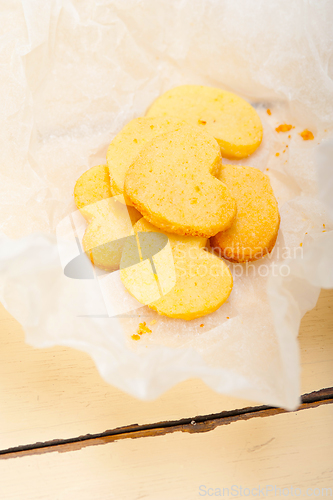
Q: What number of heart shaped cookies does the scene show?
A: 6